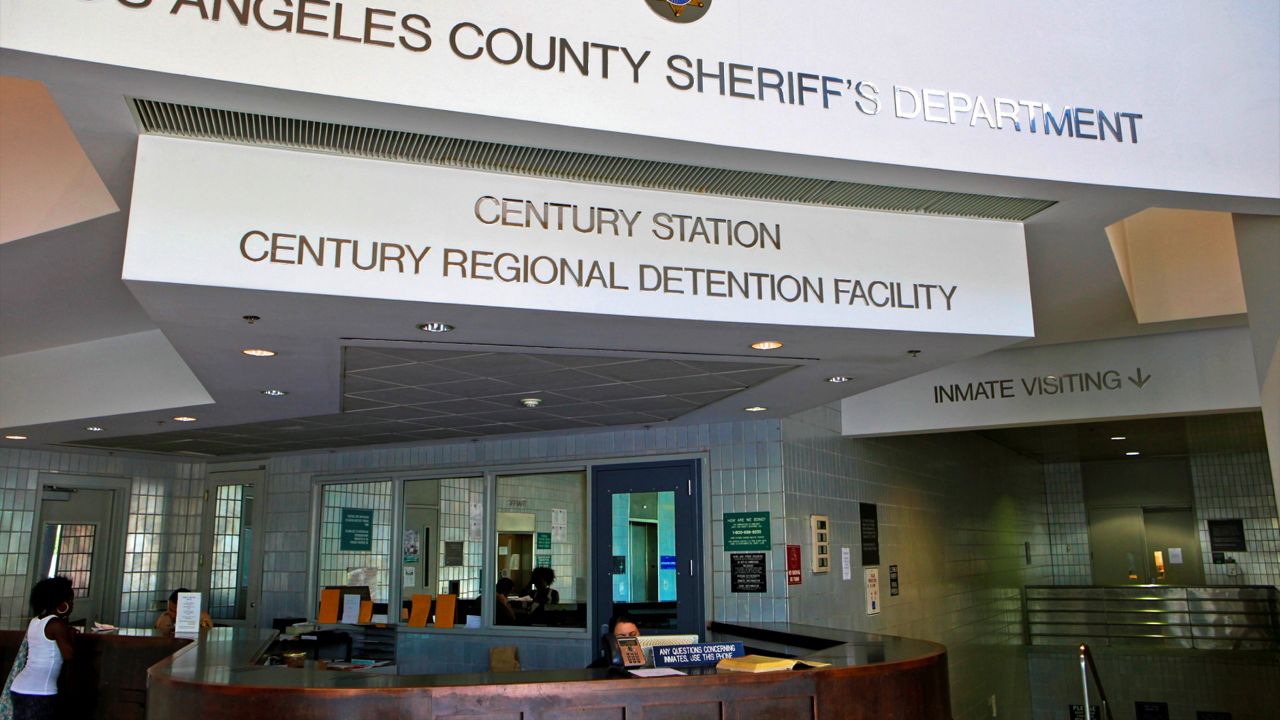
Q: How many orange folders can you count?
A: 4